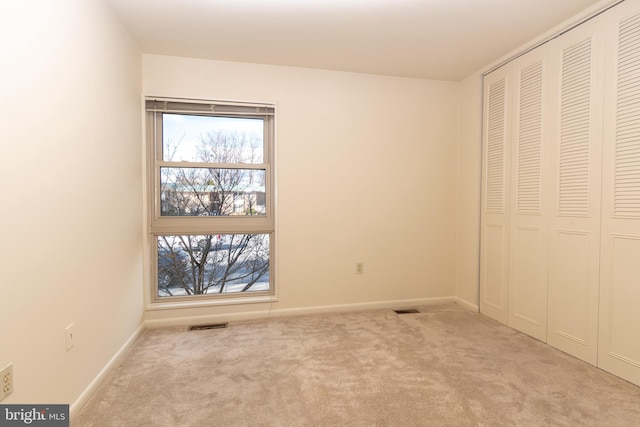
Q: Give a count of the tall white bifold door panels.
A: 4